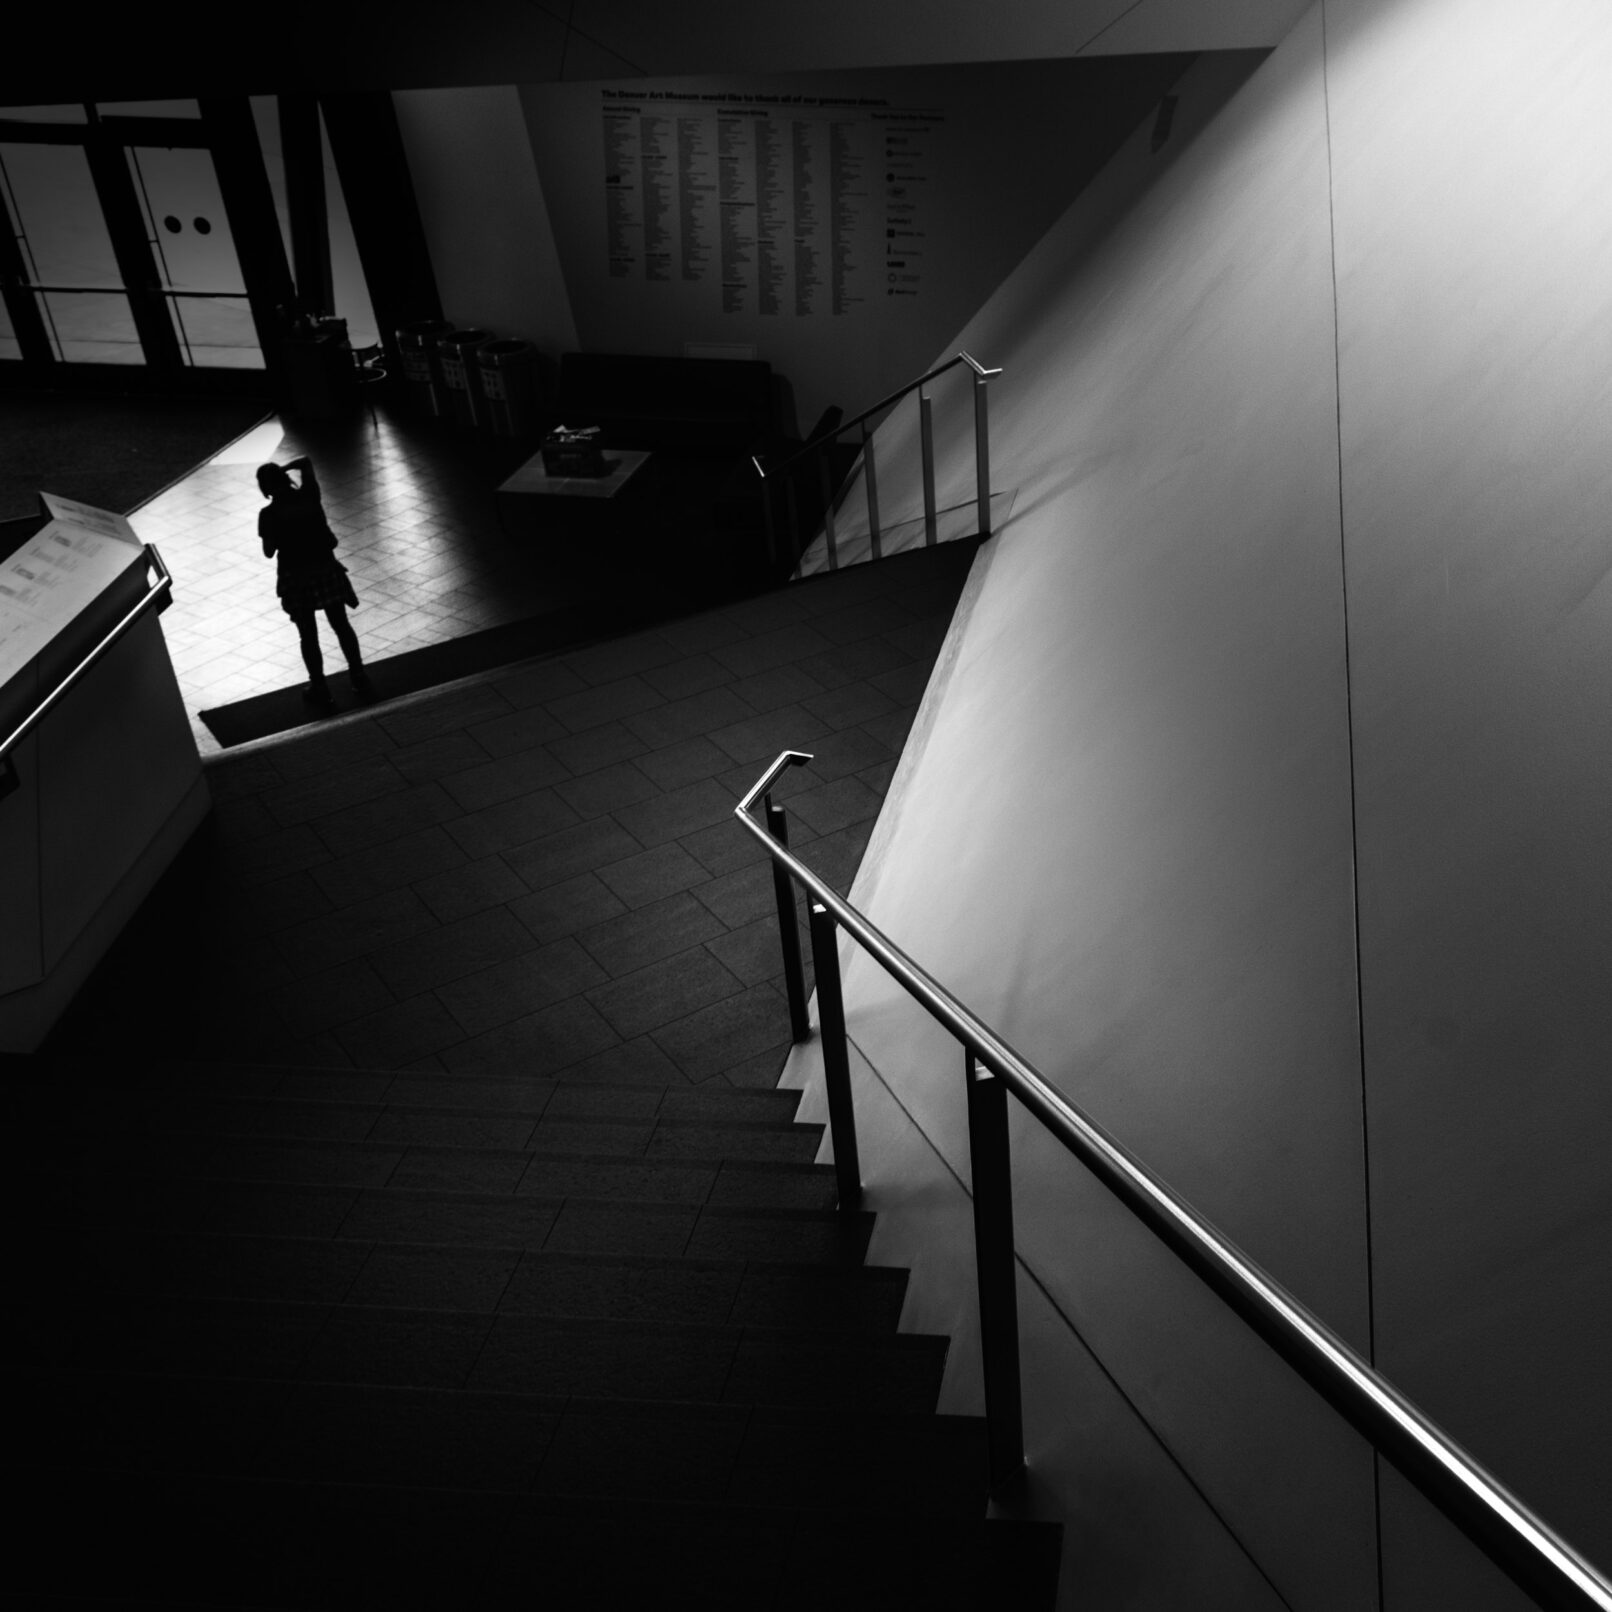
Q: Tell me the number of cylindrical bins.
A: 3